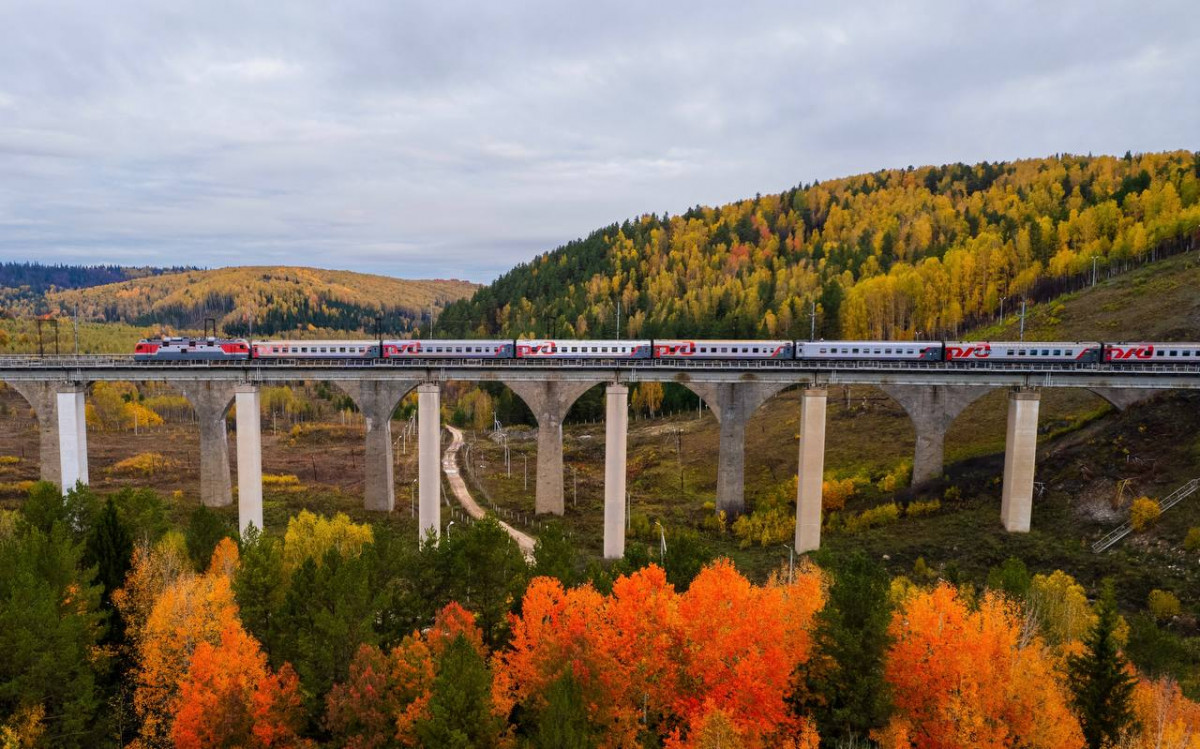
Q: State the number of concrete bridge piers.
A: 12